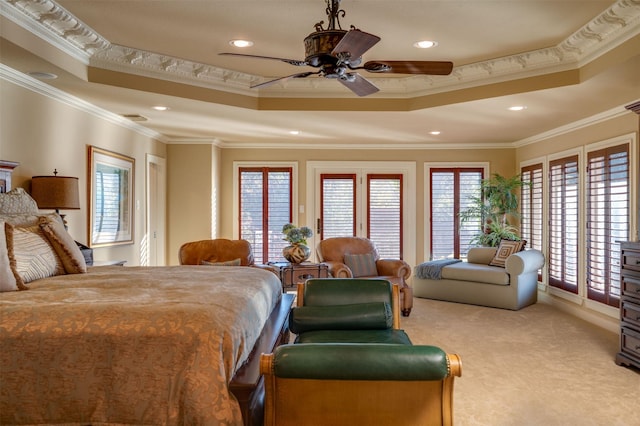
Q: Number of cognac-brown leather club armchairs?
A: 2